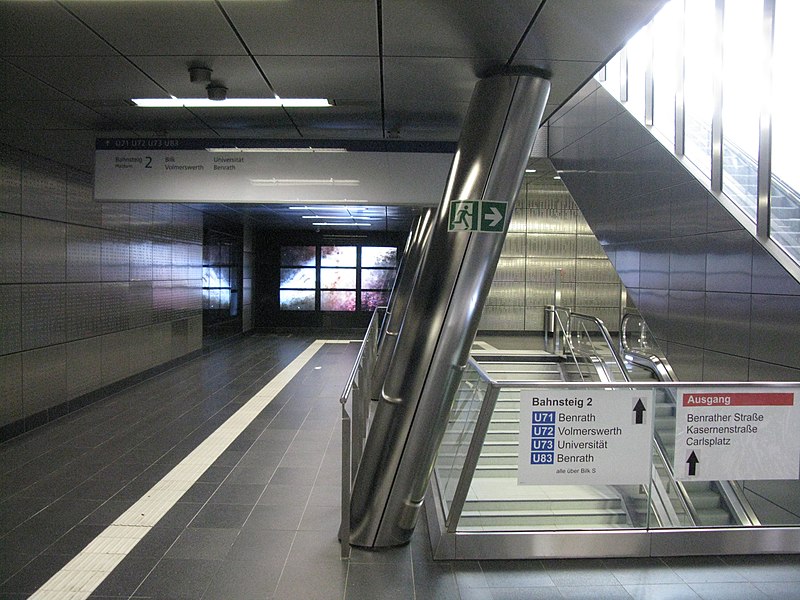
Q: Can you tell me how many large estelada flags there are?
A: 0